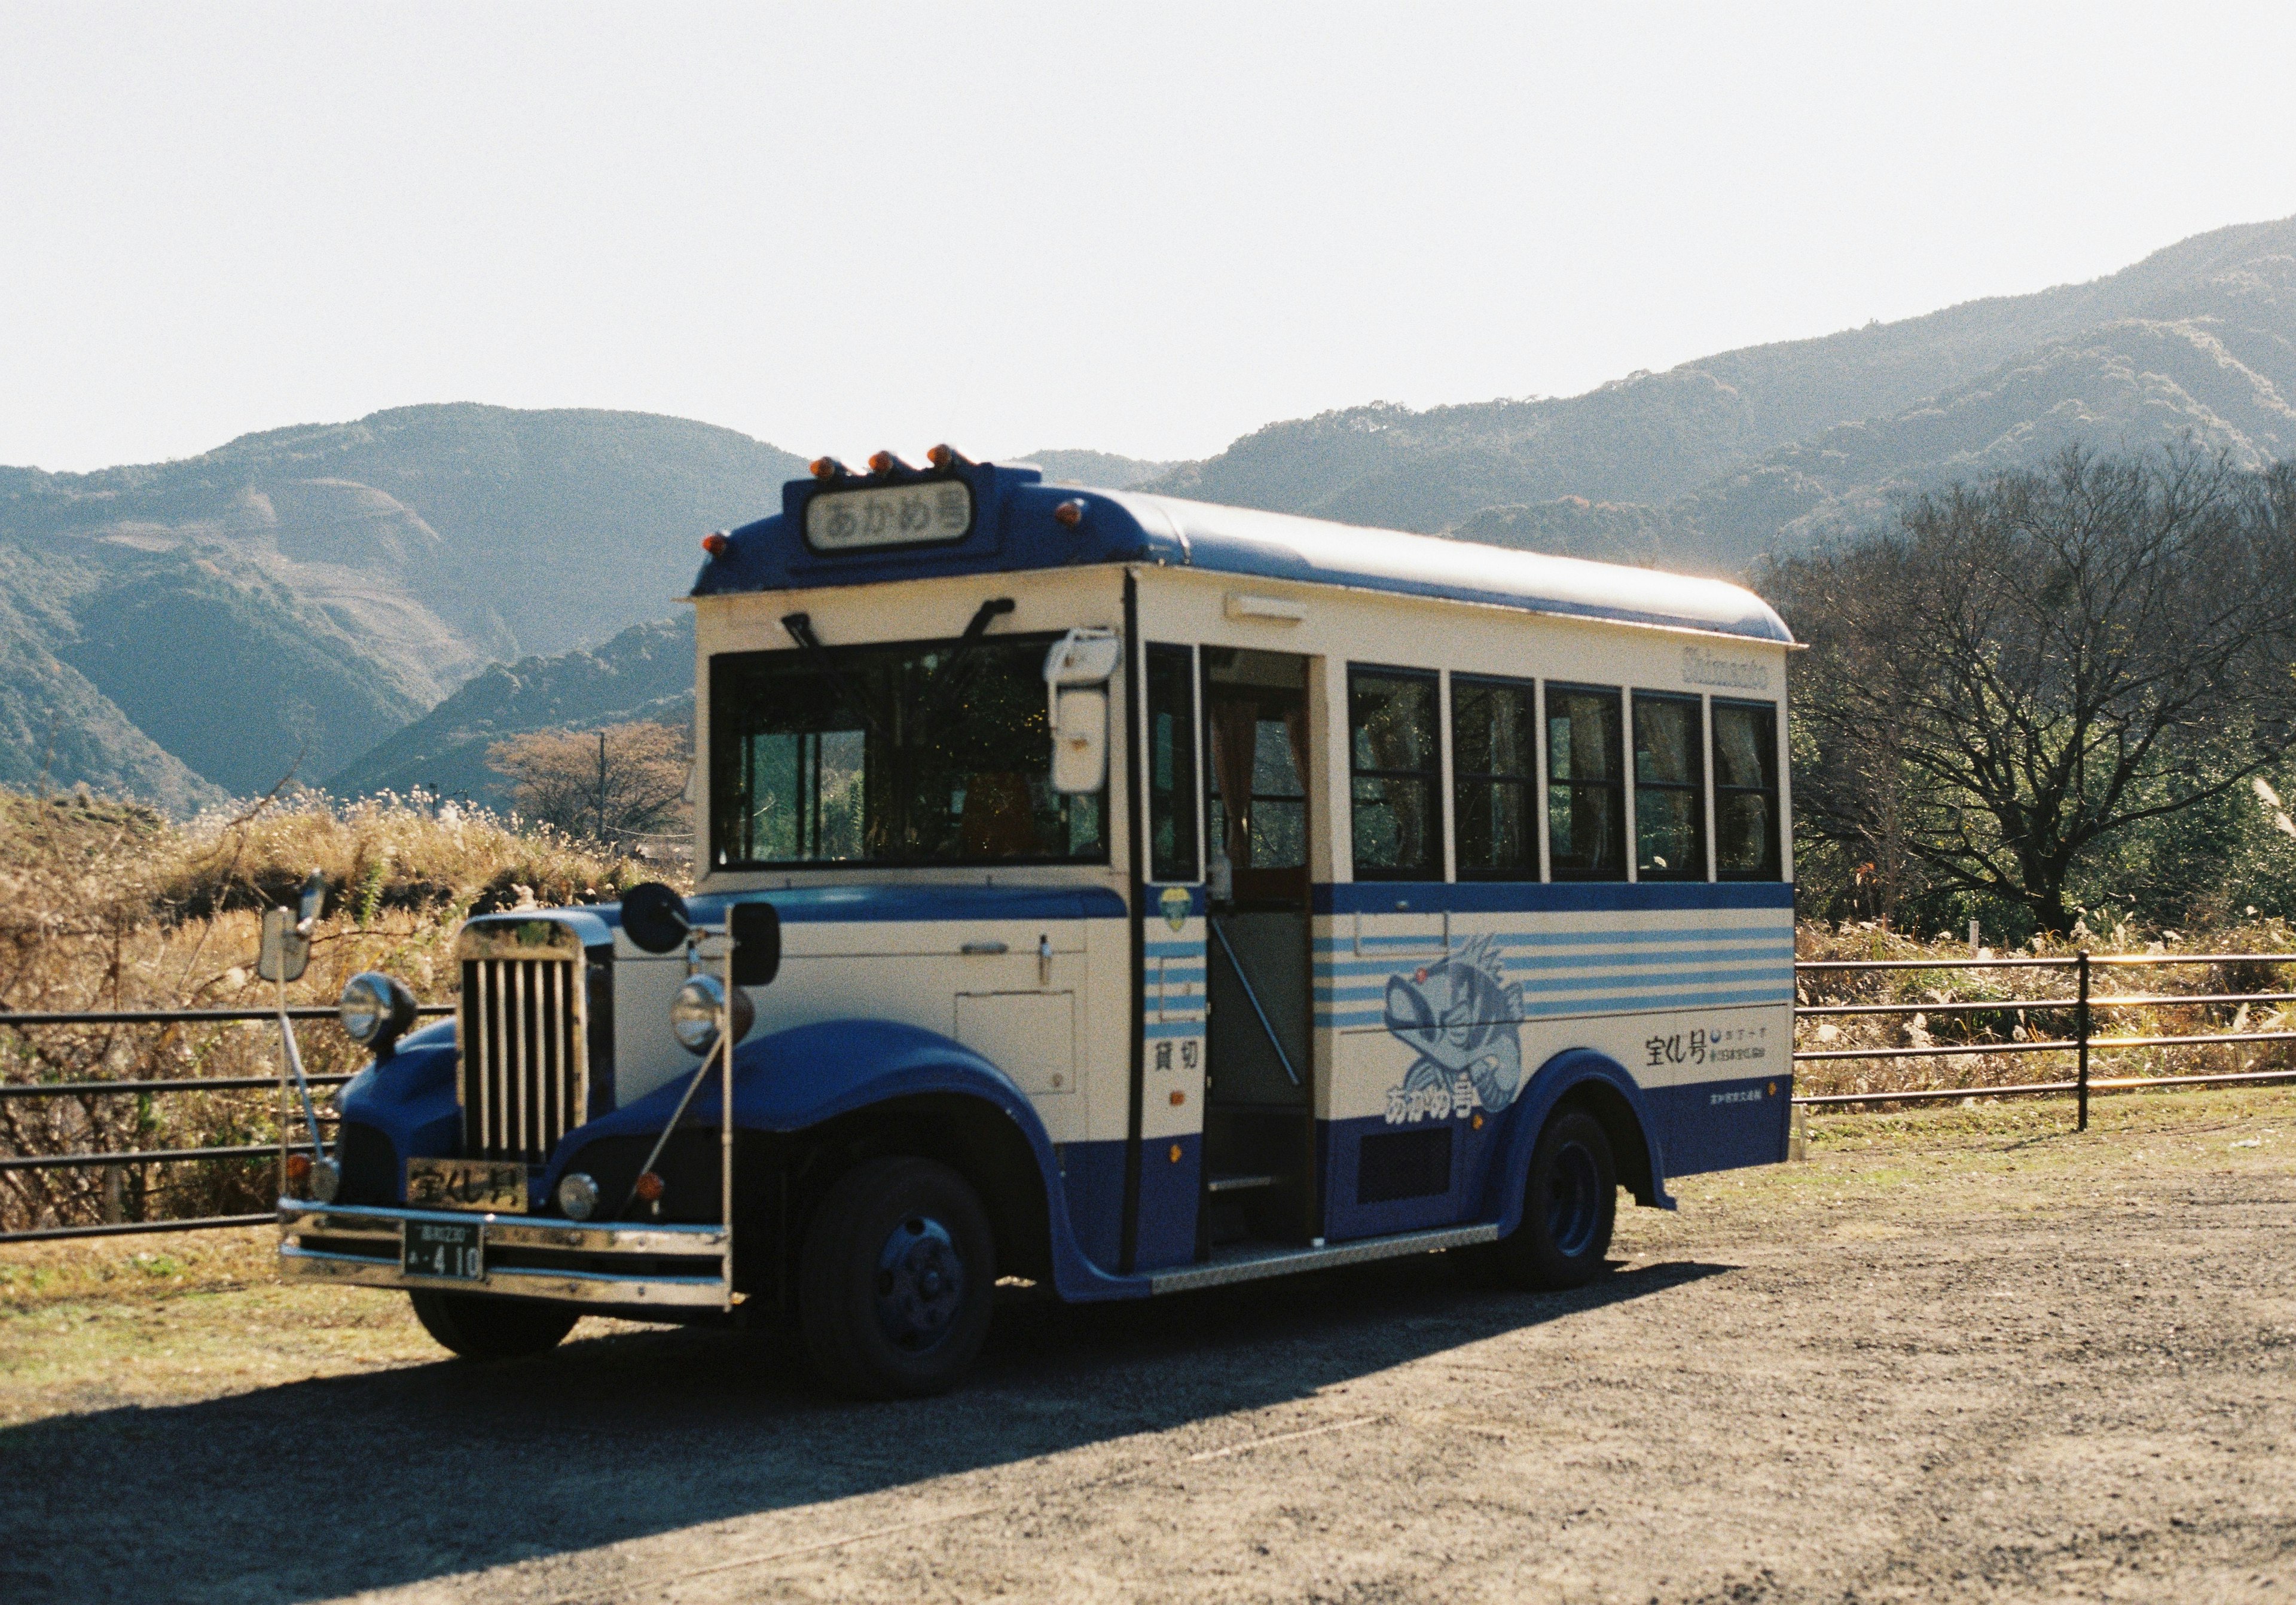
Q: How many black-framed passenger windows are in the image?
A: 5